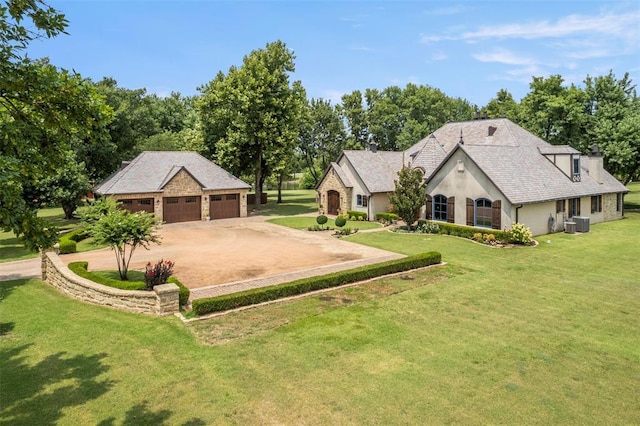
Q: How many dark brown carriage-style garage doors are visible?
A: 3